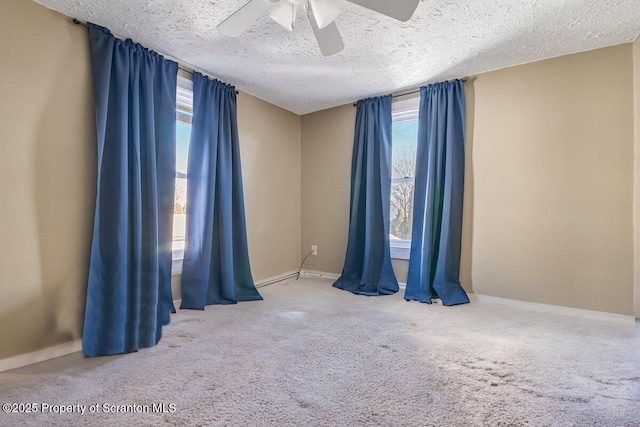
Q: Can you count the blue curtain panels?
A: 4